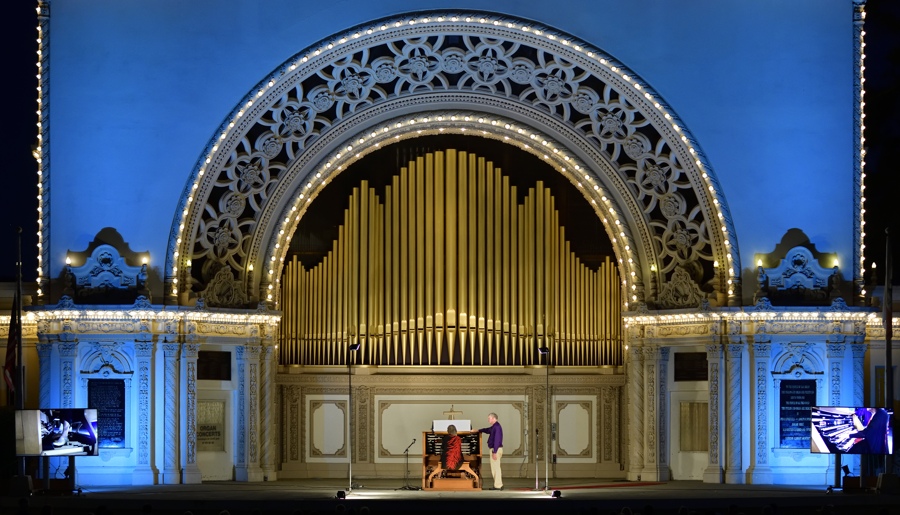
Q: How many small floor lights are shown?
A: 2